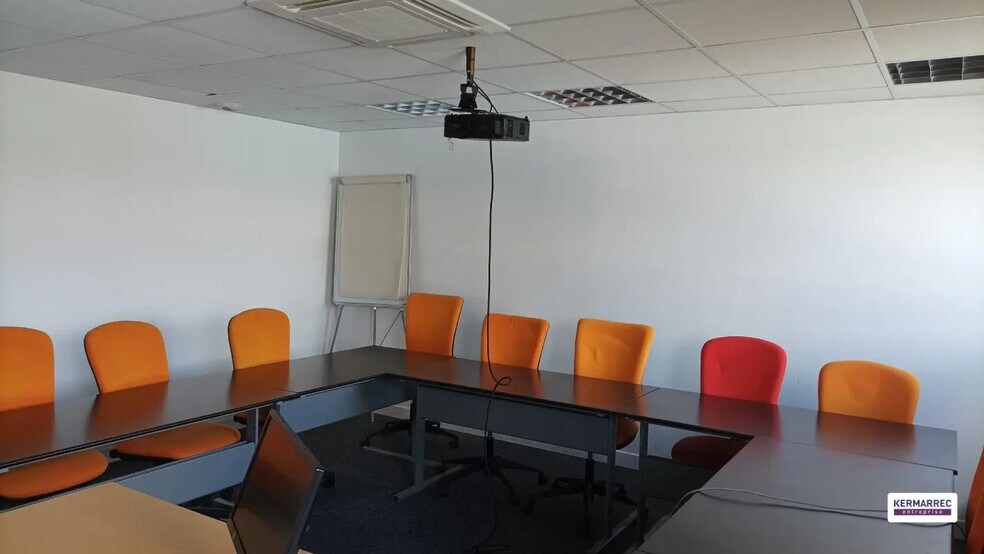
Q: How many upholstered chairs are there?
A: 9